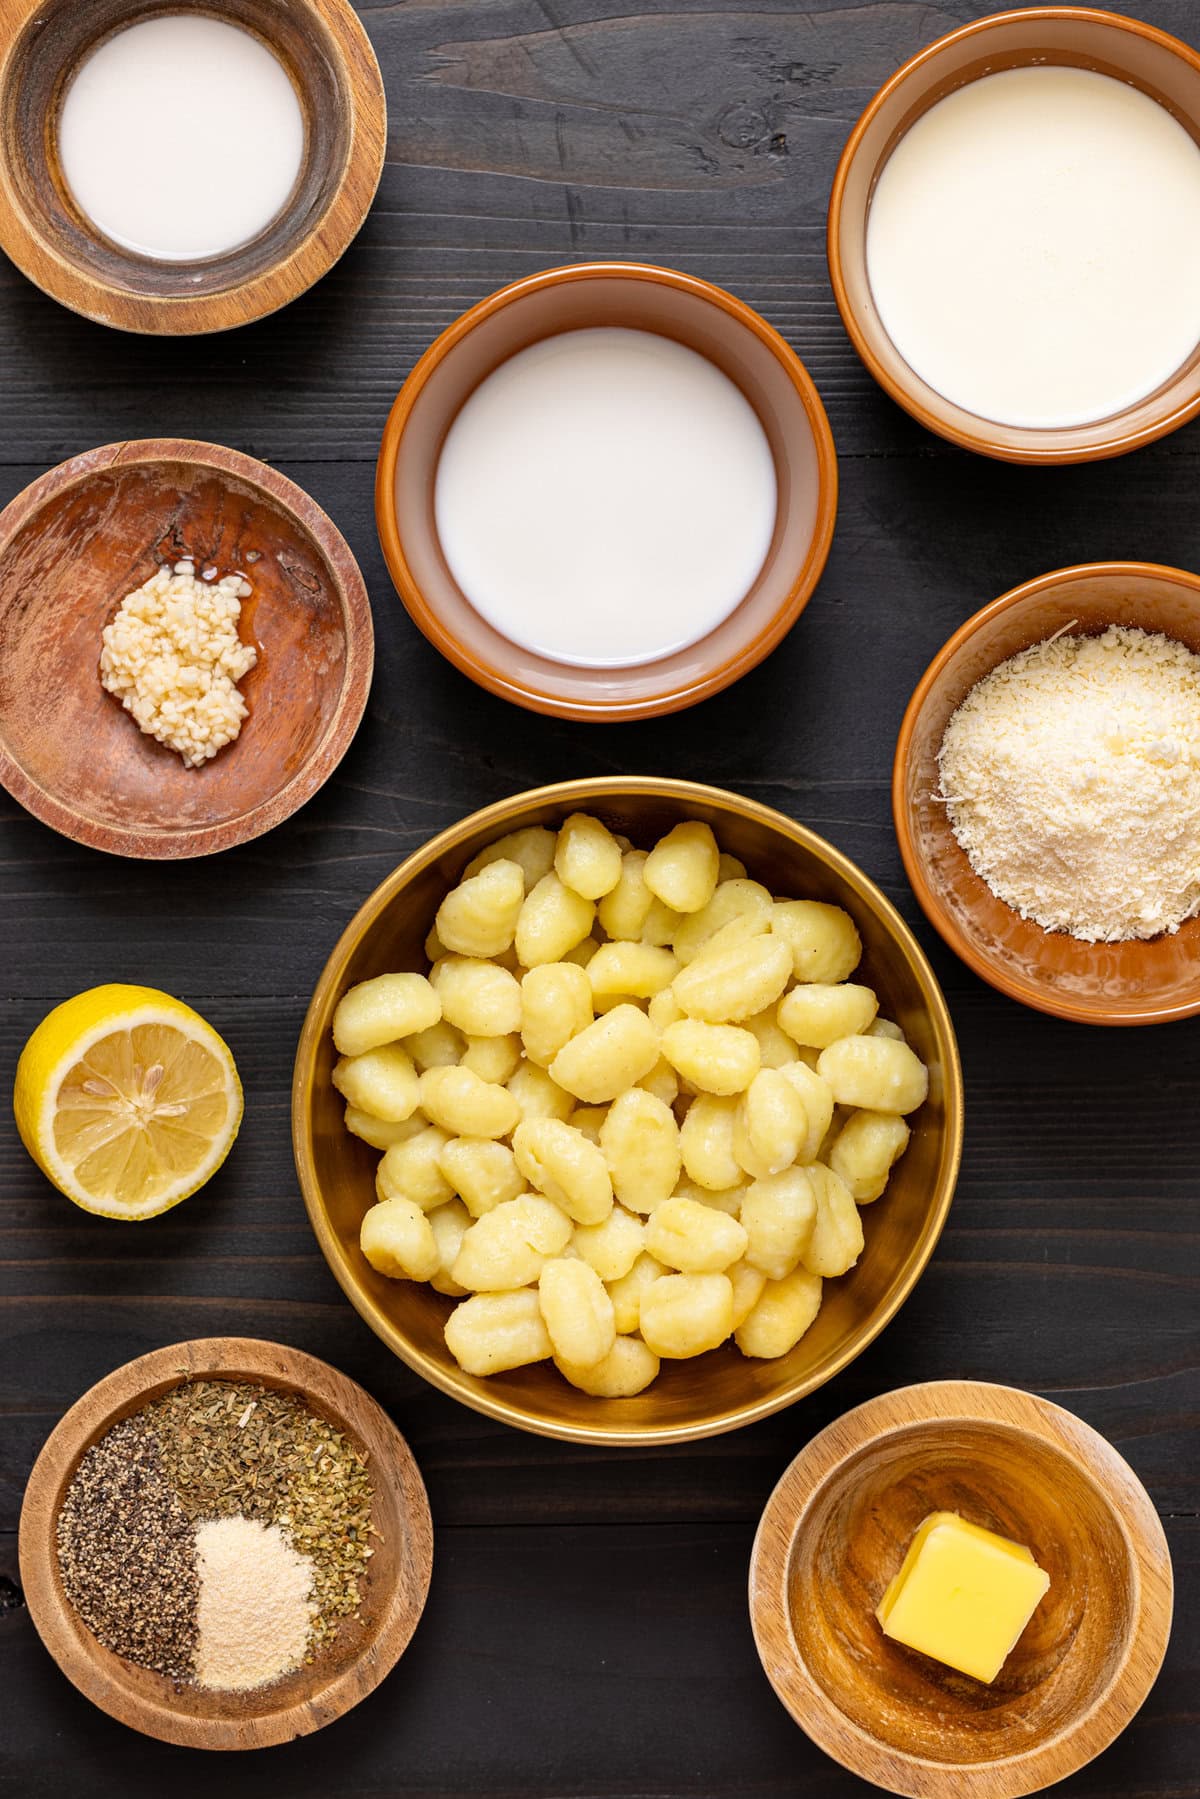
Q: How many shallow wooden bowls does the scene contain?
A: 2